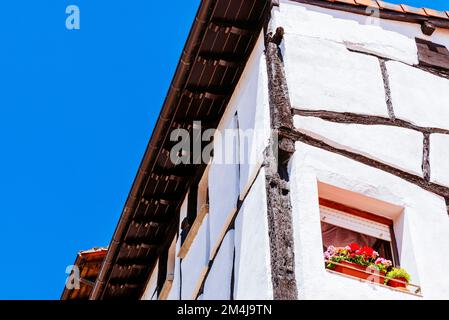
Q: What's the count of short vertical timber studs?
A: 2